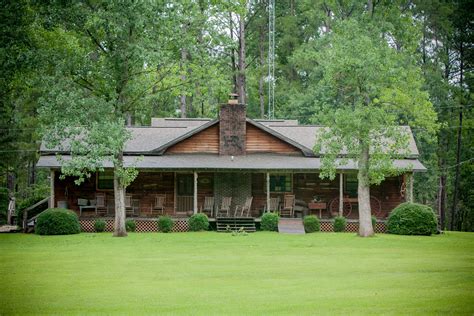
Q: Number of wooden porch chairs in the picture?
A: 8